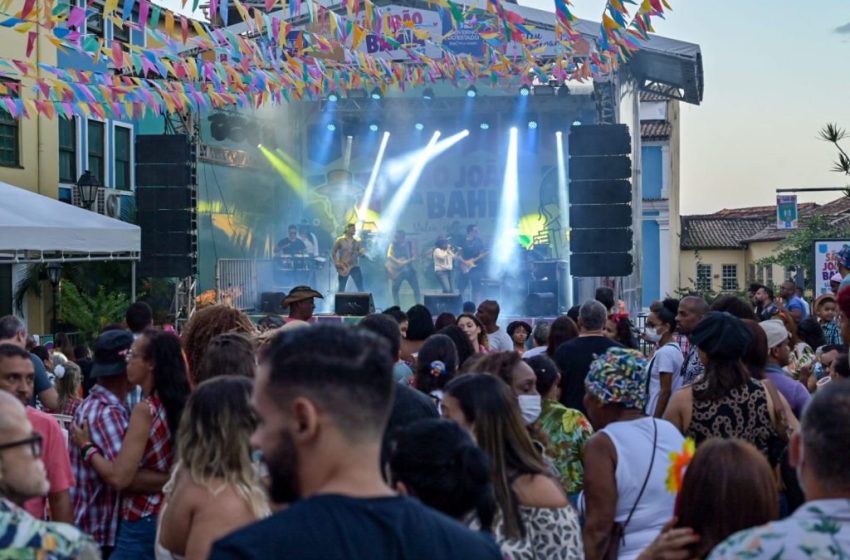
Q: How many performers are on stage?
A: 5